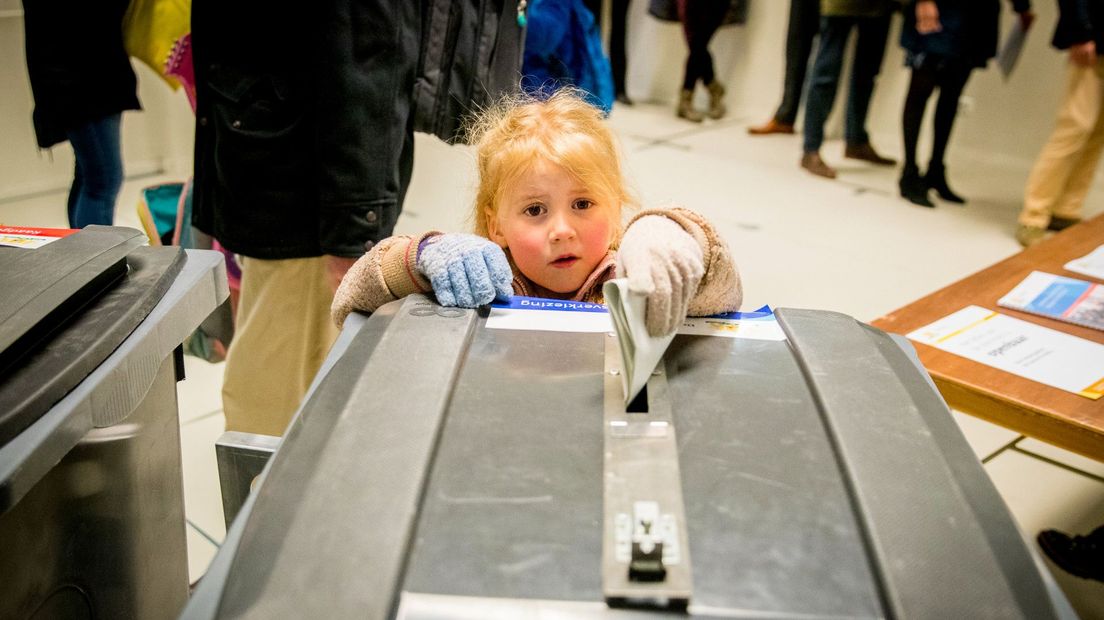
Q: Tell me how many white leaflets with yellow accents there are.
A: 1